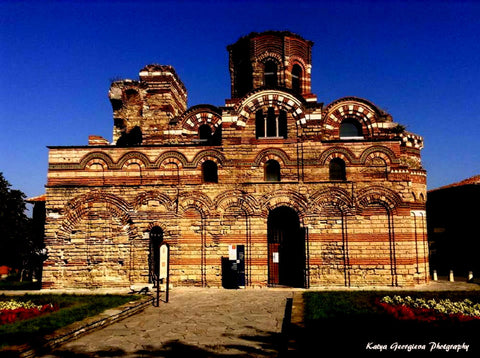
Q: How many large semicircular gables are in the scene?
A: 3